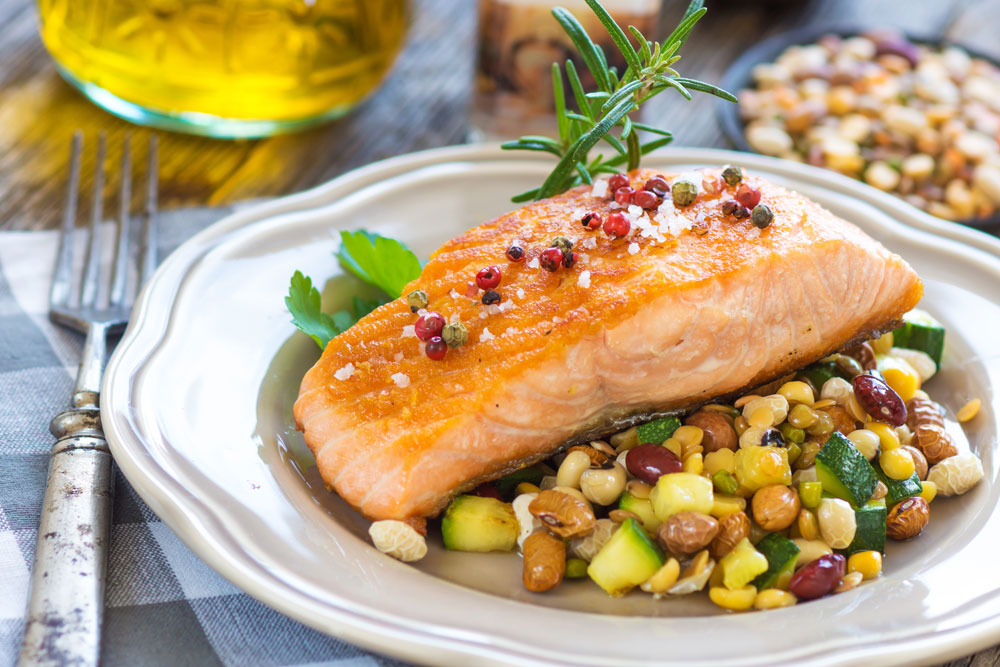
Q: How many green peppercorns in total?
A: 6